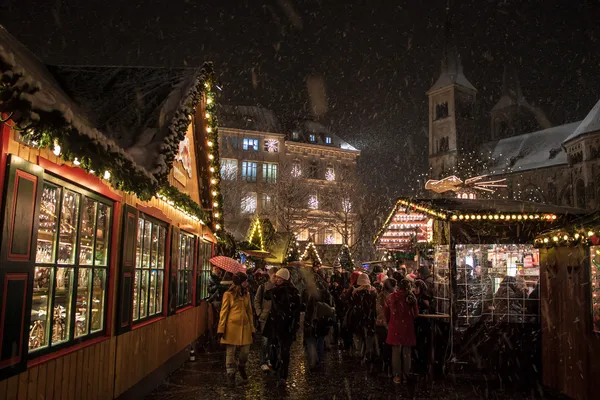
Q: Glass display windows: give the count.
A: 4